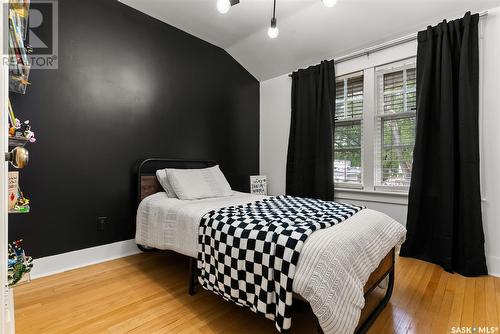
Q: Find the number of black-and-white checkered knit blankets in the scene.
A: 1